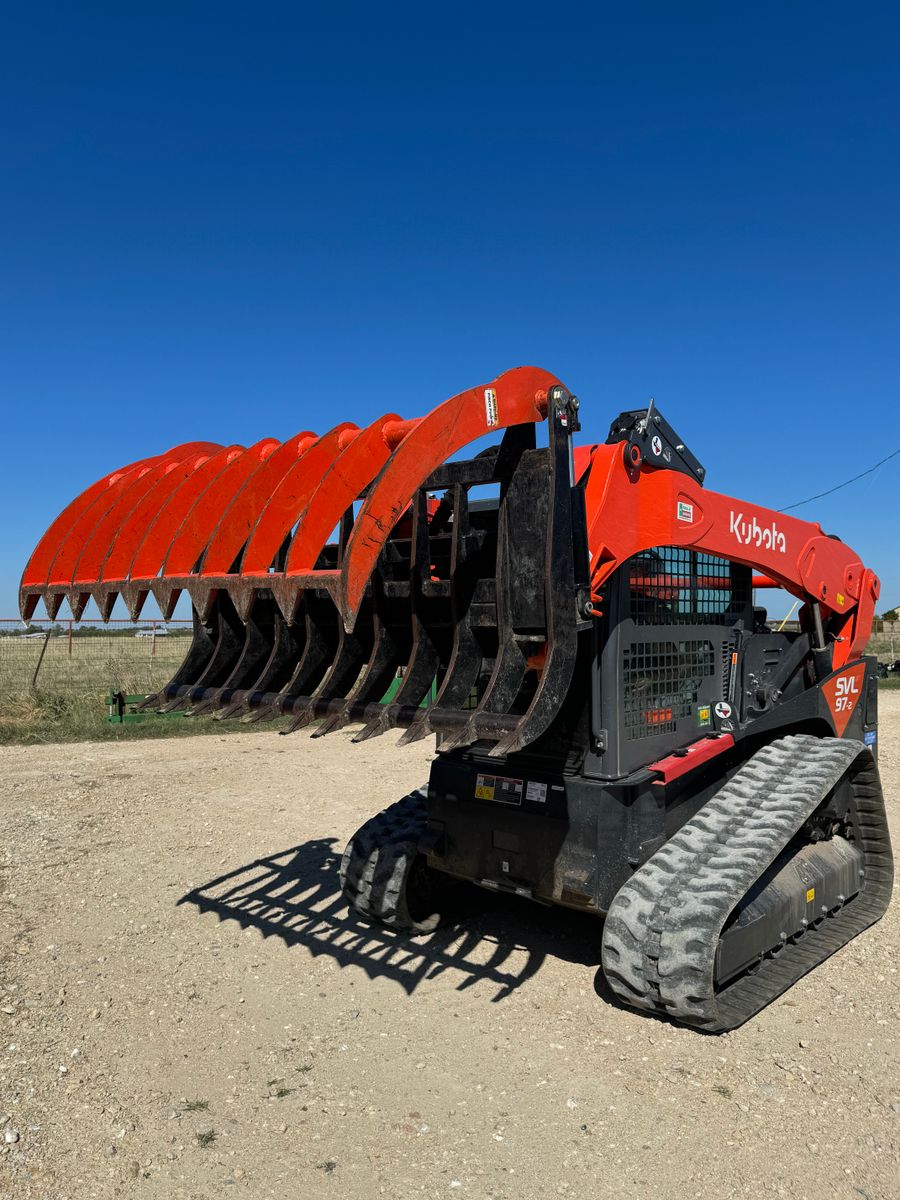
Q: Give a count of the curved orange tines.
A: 10